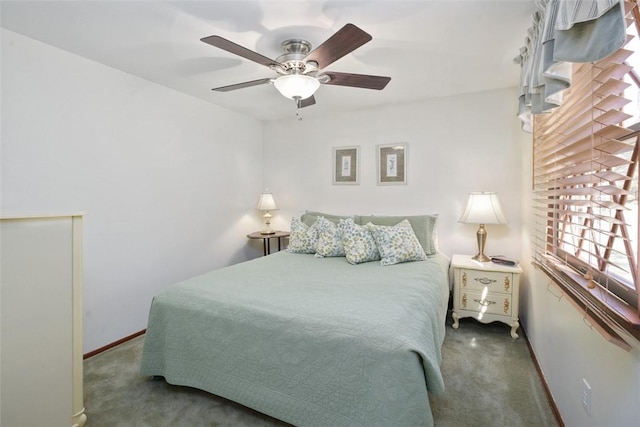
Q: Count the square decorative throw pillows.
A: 4